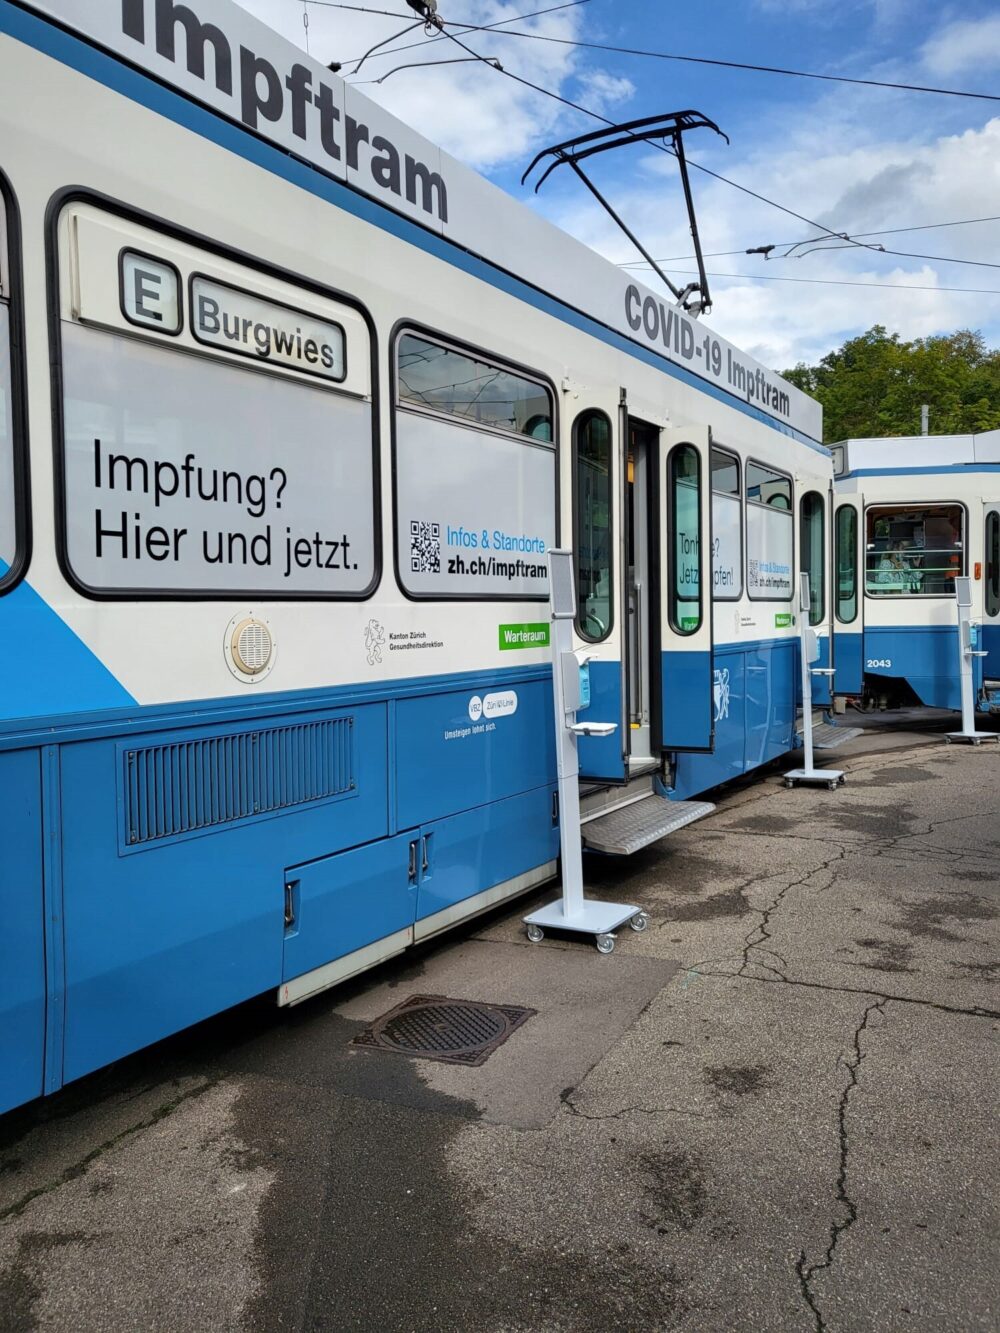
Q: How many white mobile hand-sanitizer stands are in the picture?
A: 3